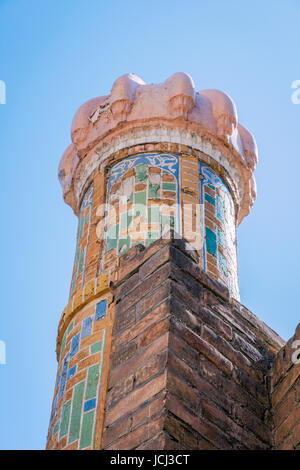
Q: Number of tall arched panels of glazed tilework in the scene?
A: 3